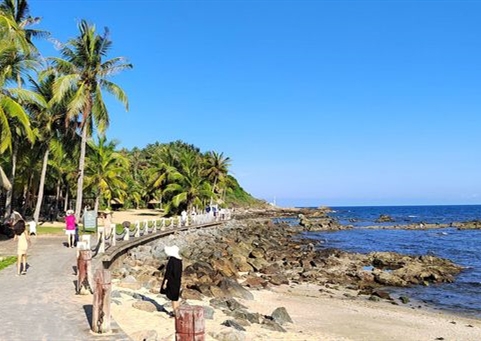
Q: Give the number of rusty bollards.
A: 3